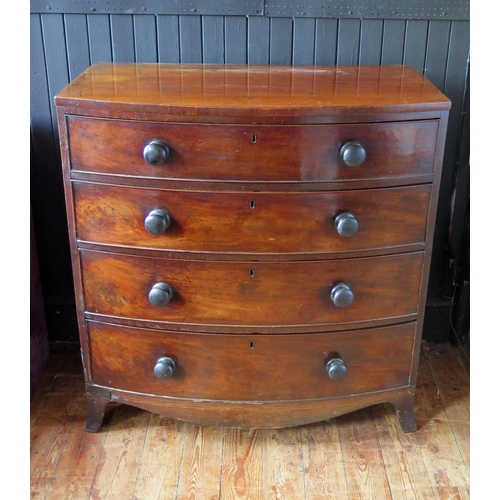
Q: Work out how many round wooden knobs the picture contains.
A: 8